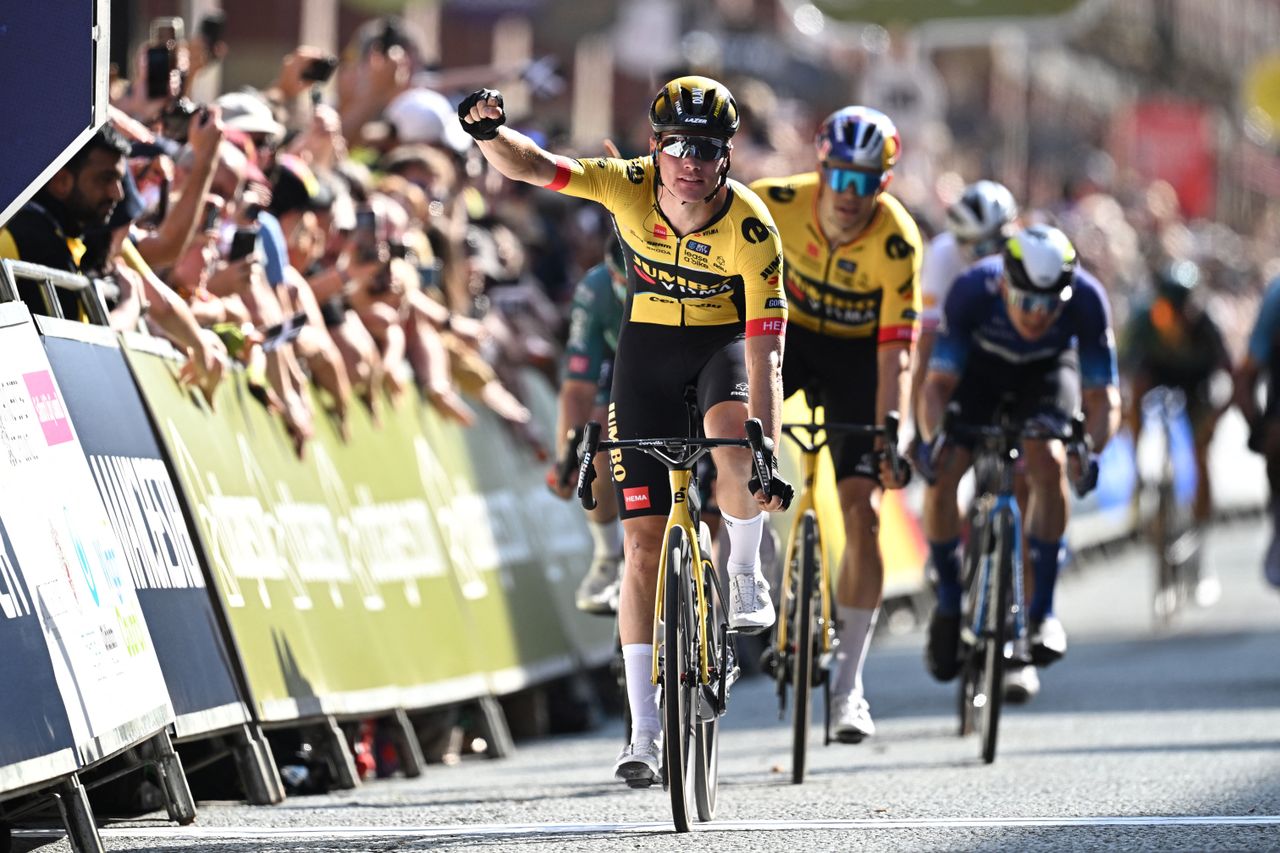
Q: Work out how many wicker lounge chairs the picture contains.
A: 0